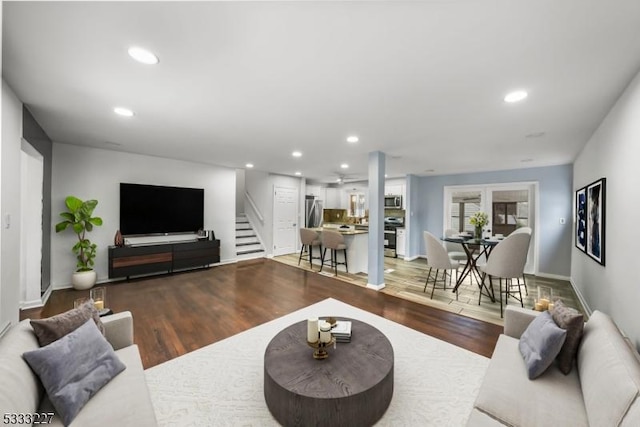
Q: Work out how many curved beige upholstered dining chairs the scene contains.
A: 4